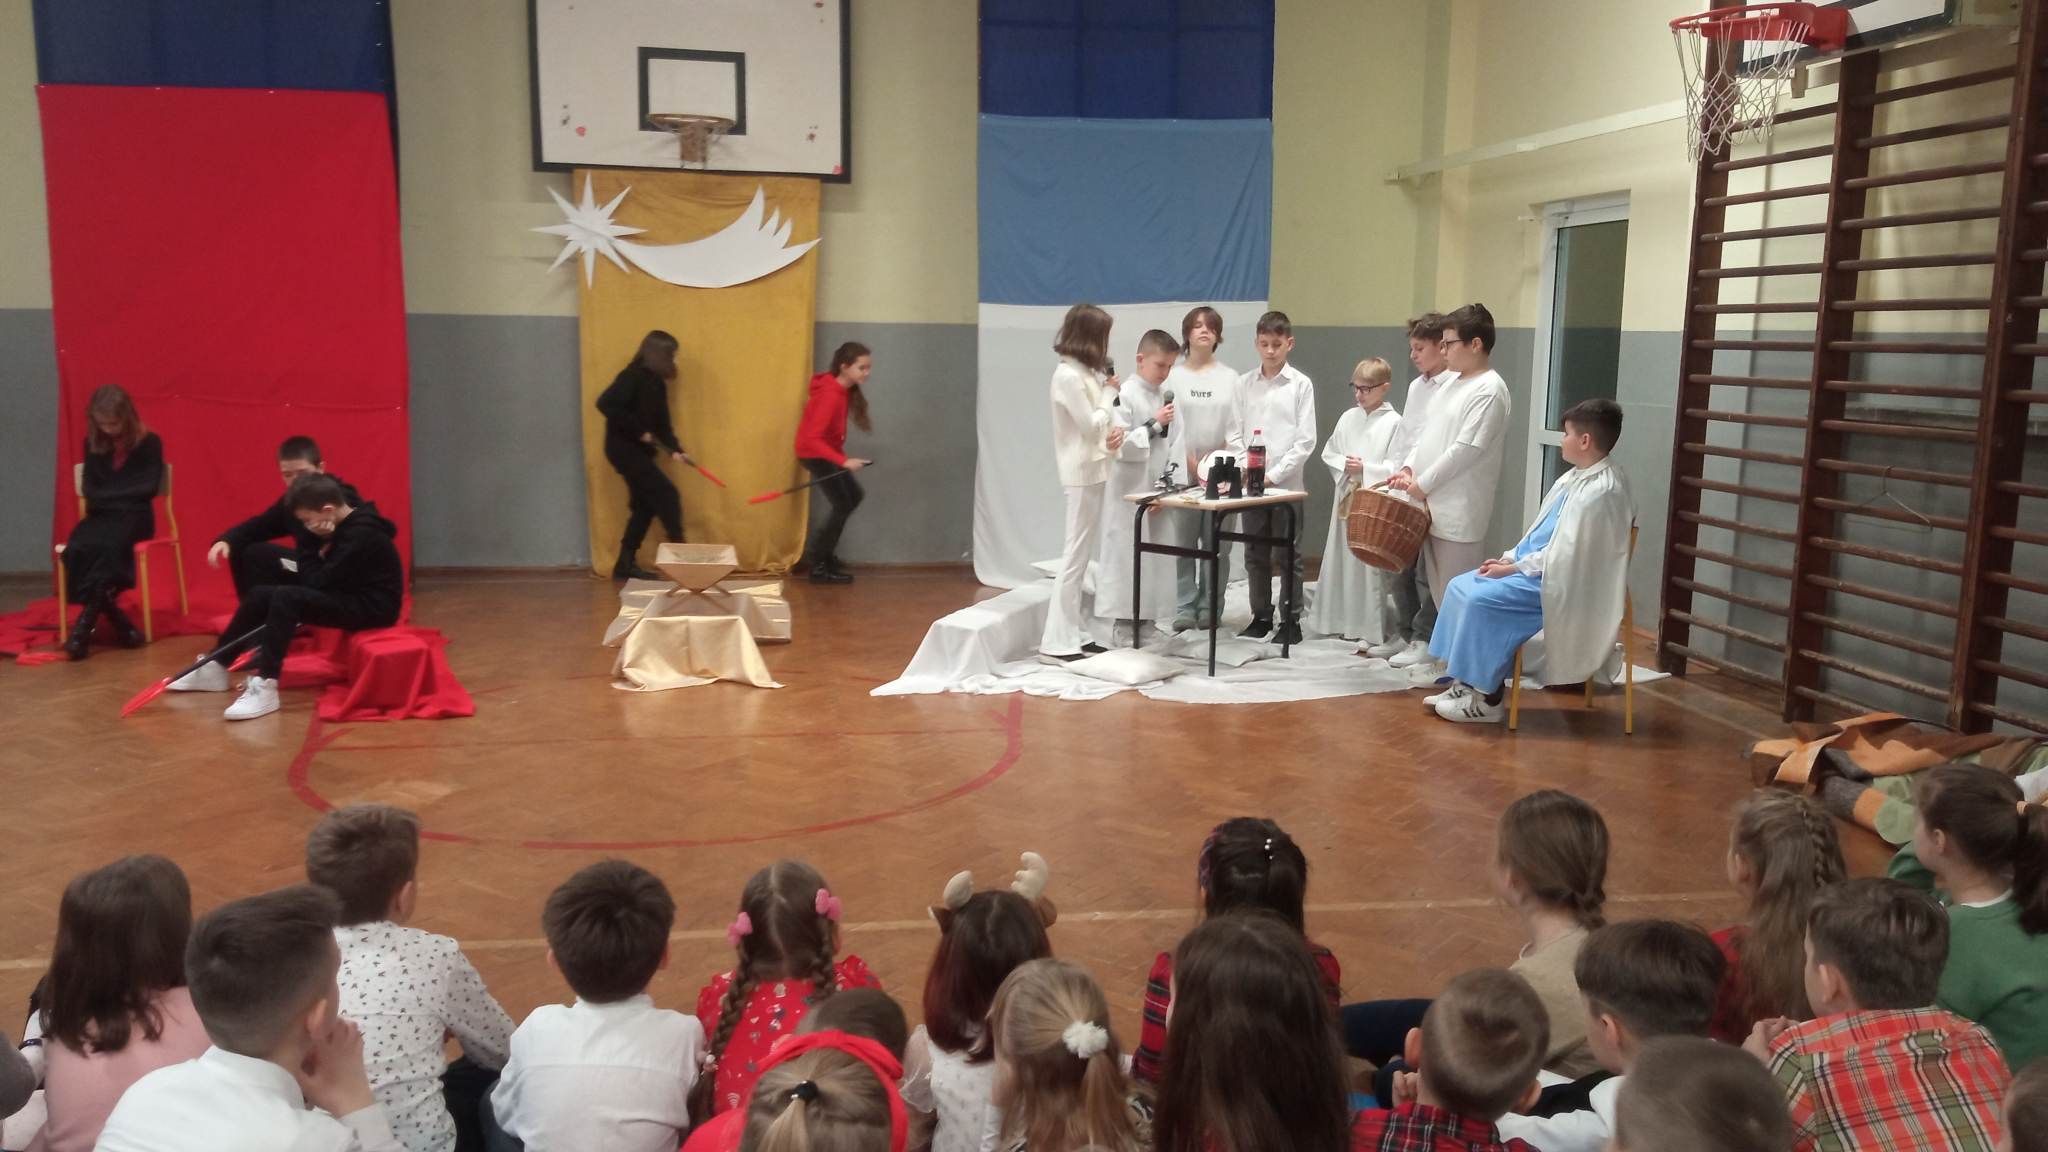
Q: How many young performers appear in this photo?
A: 13